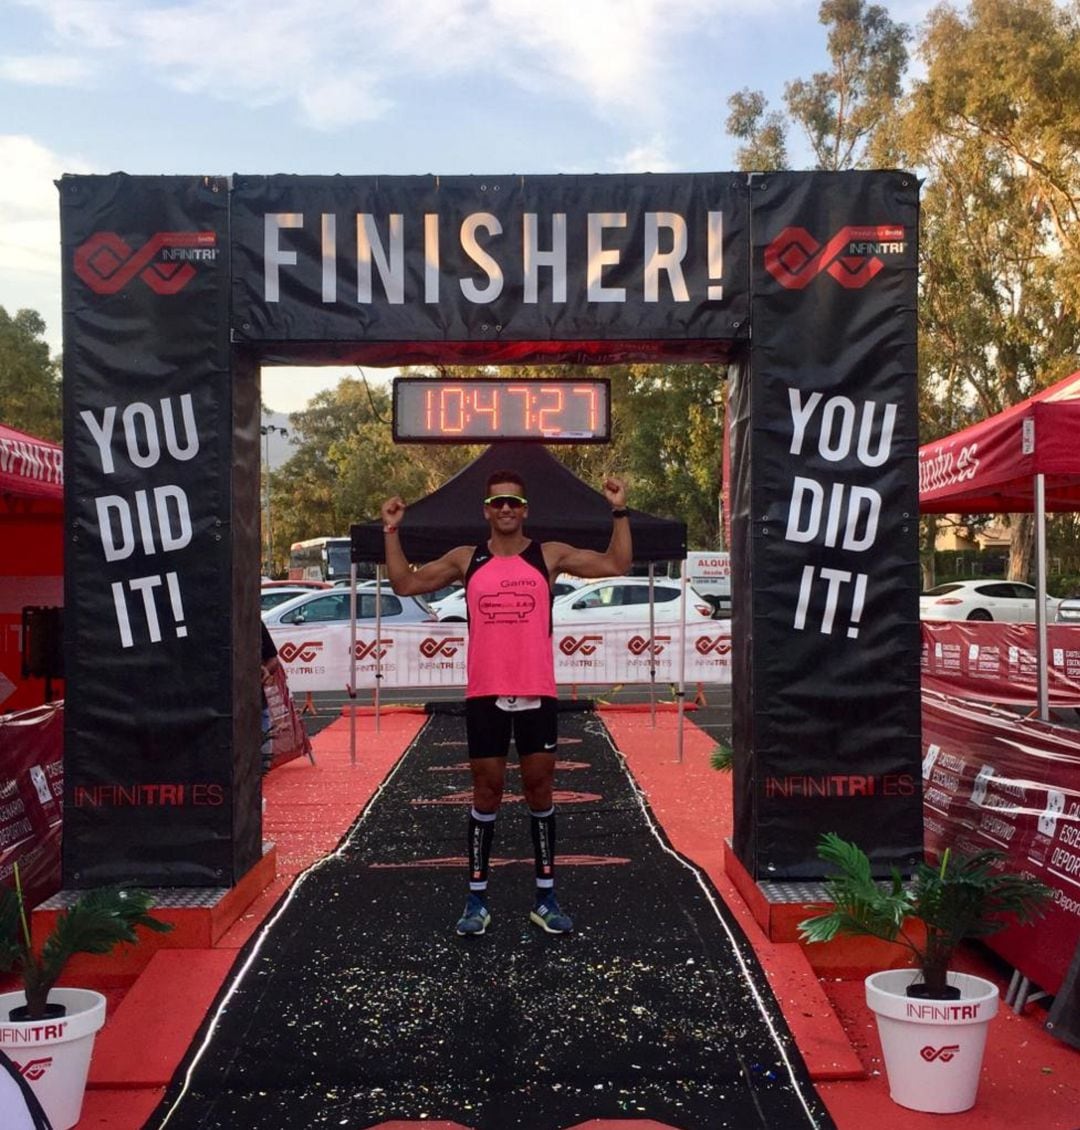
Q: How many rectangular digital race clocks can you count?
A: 1